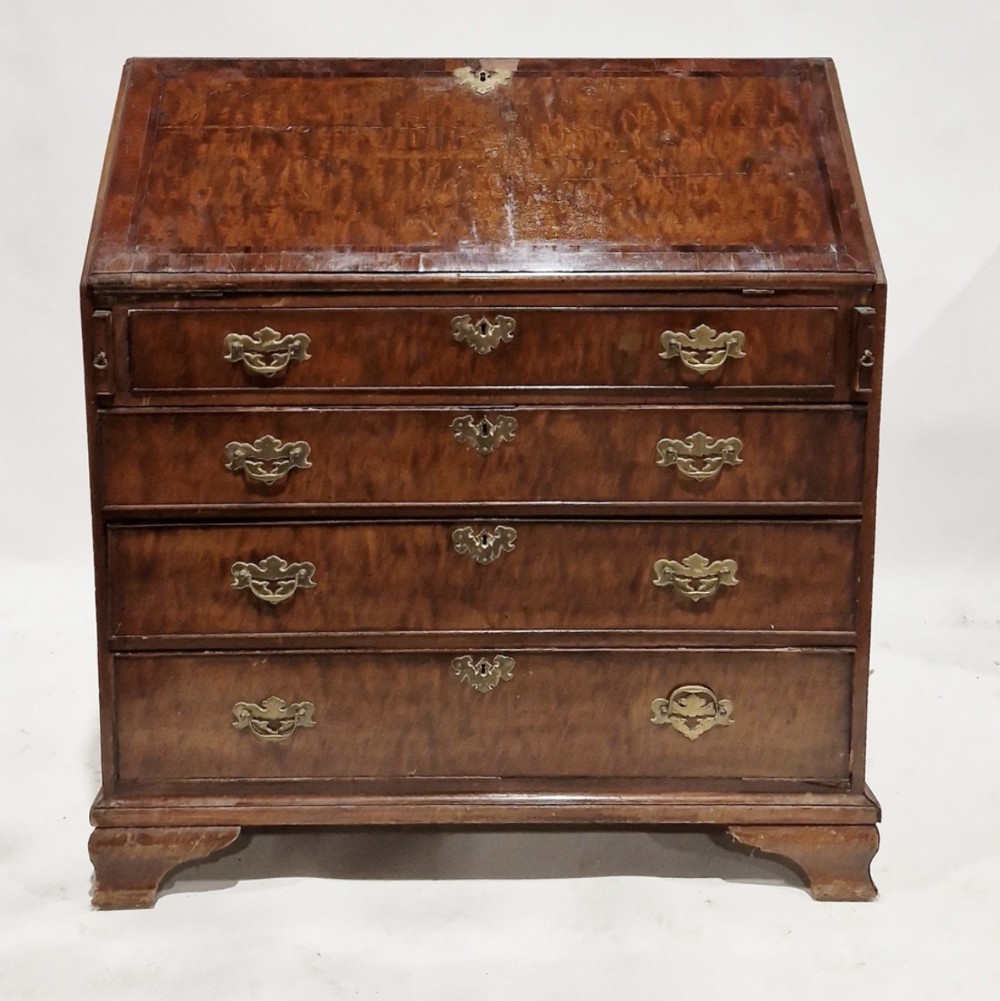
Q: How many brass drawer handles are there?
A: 8